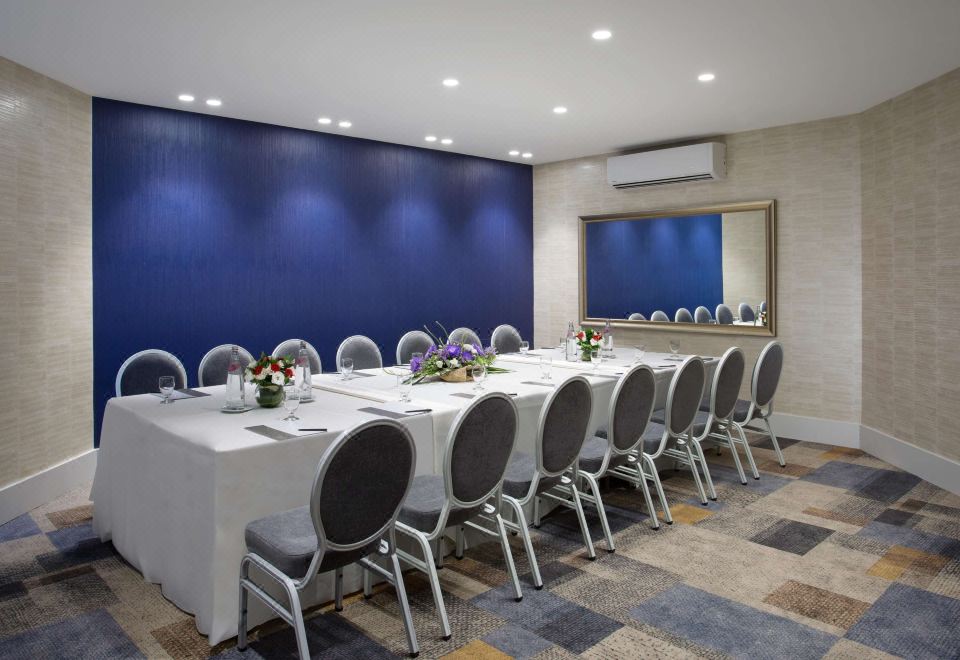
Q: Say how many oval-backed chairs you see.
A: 14